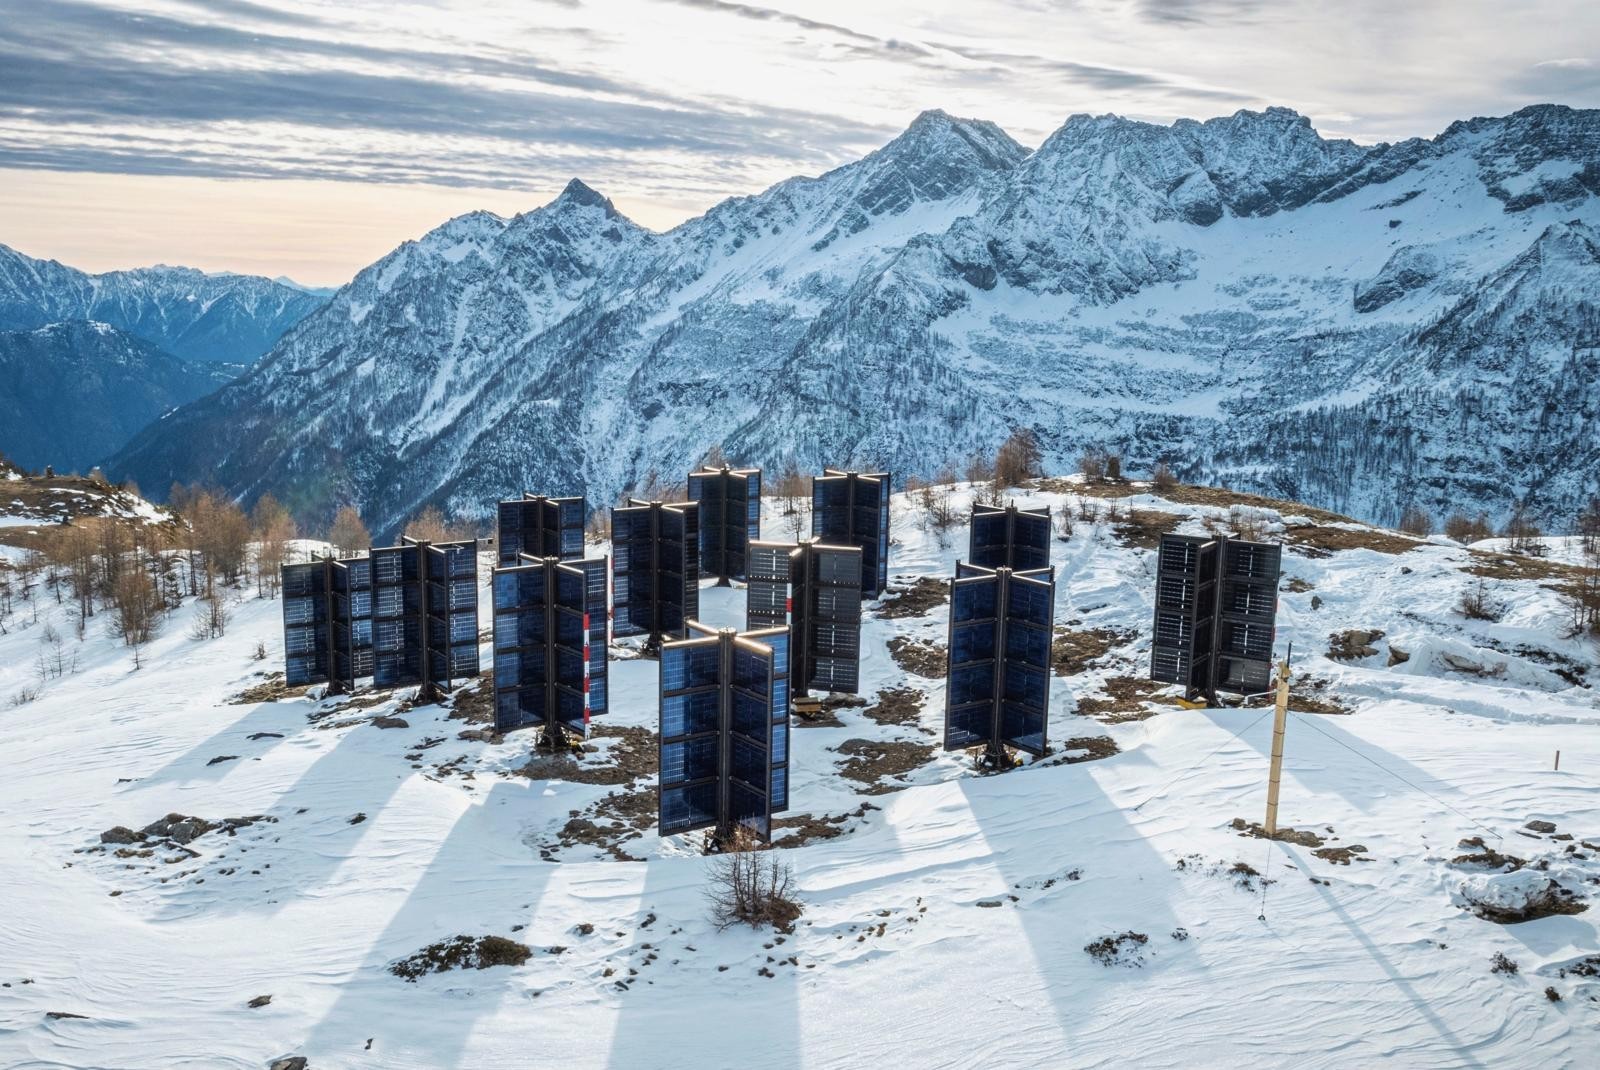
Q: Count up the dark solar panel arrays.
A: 12